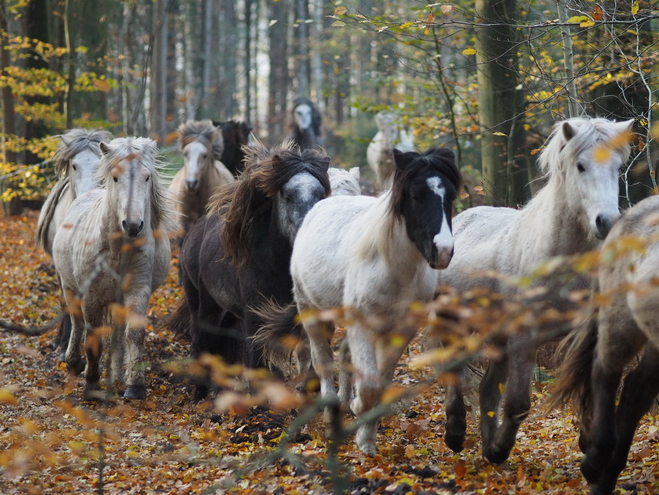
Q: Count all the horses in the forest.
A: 11